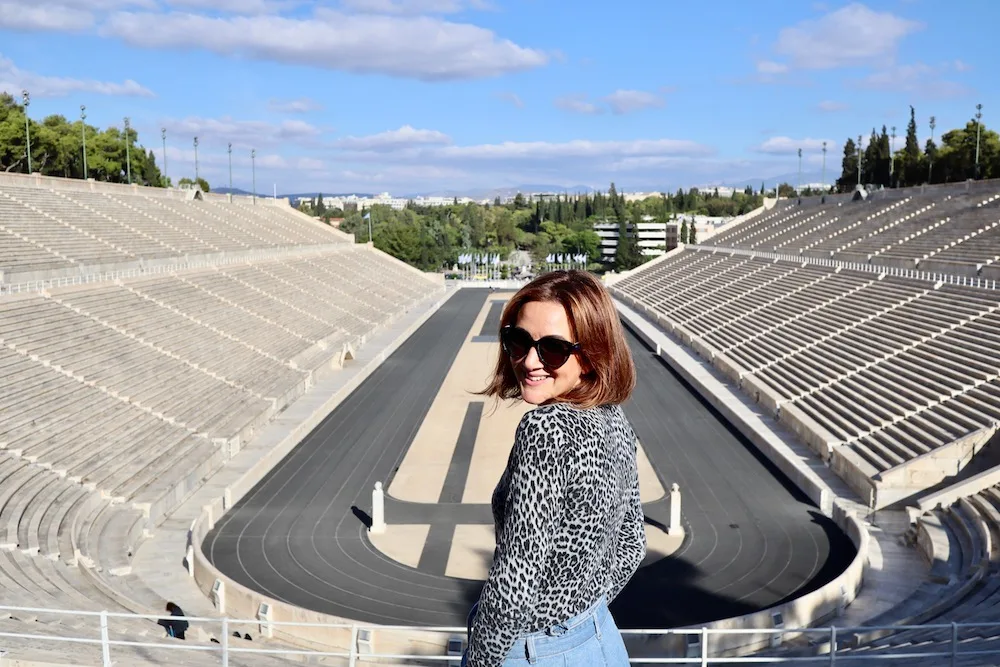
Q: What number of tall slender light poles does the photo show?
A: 13